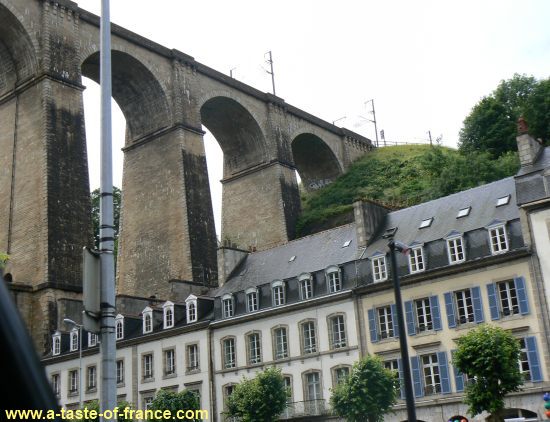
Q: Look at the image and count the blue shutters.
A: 13